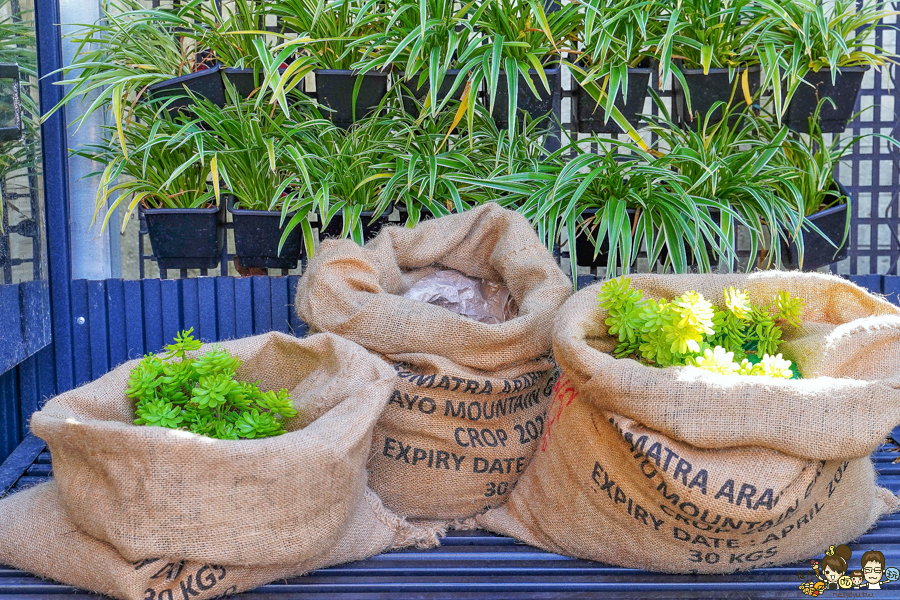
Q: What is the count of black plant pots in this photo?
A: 15